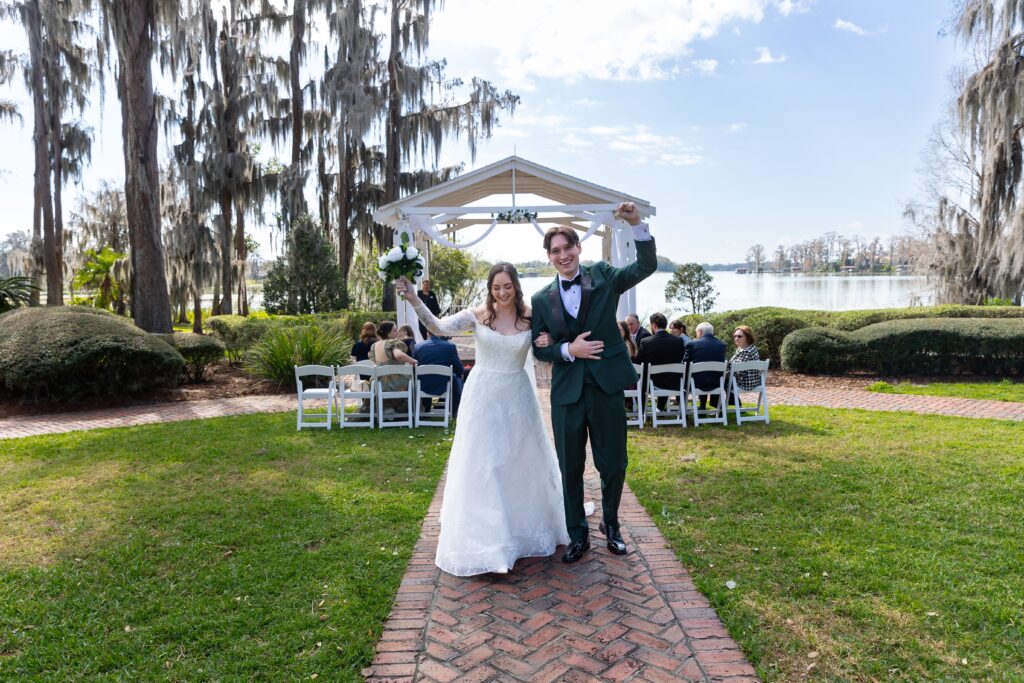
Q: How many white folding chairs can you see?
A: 8